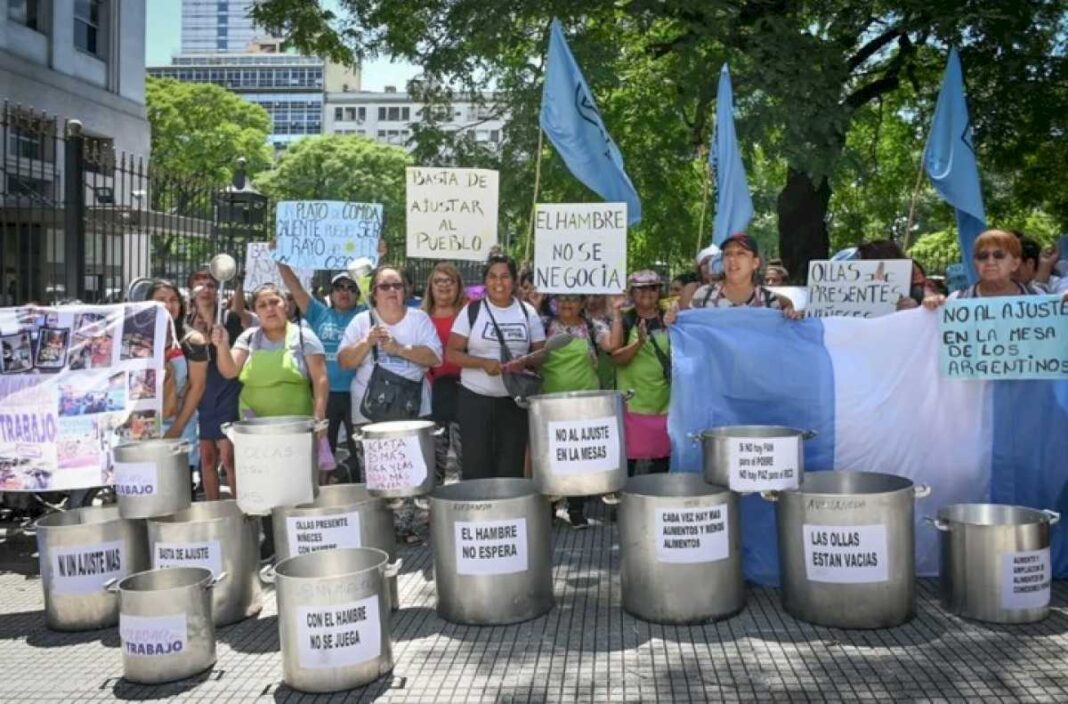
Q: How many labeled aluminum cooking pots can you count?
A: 14